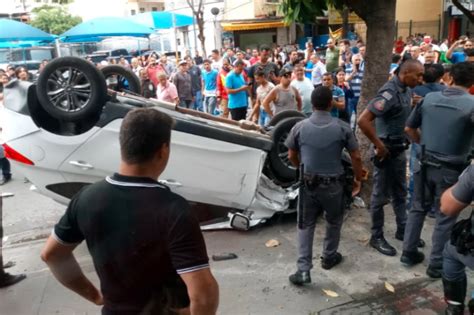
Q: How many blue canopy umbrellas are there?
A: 3